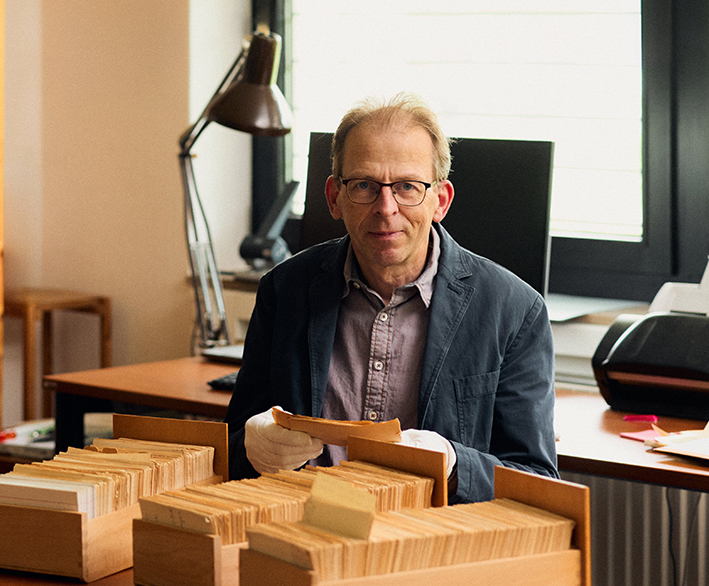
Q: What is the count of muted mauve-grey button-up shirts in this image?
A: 1